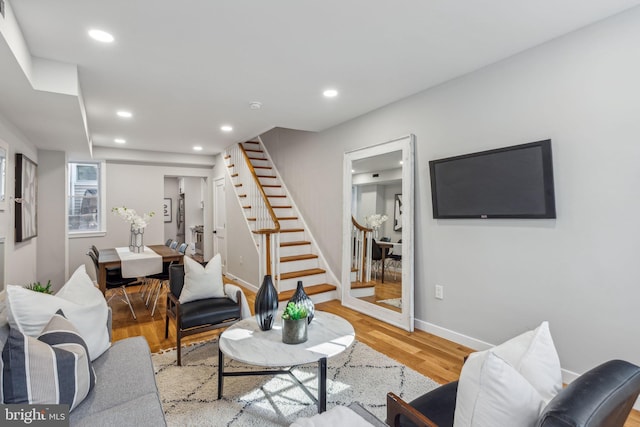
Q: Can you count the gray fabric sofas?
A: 1